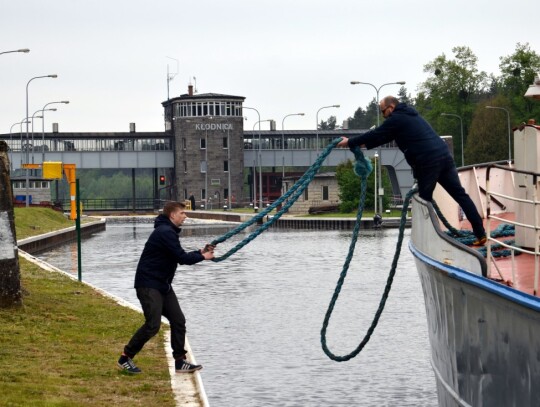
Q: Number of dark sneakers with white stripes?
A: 2